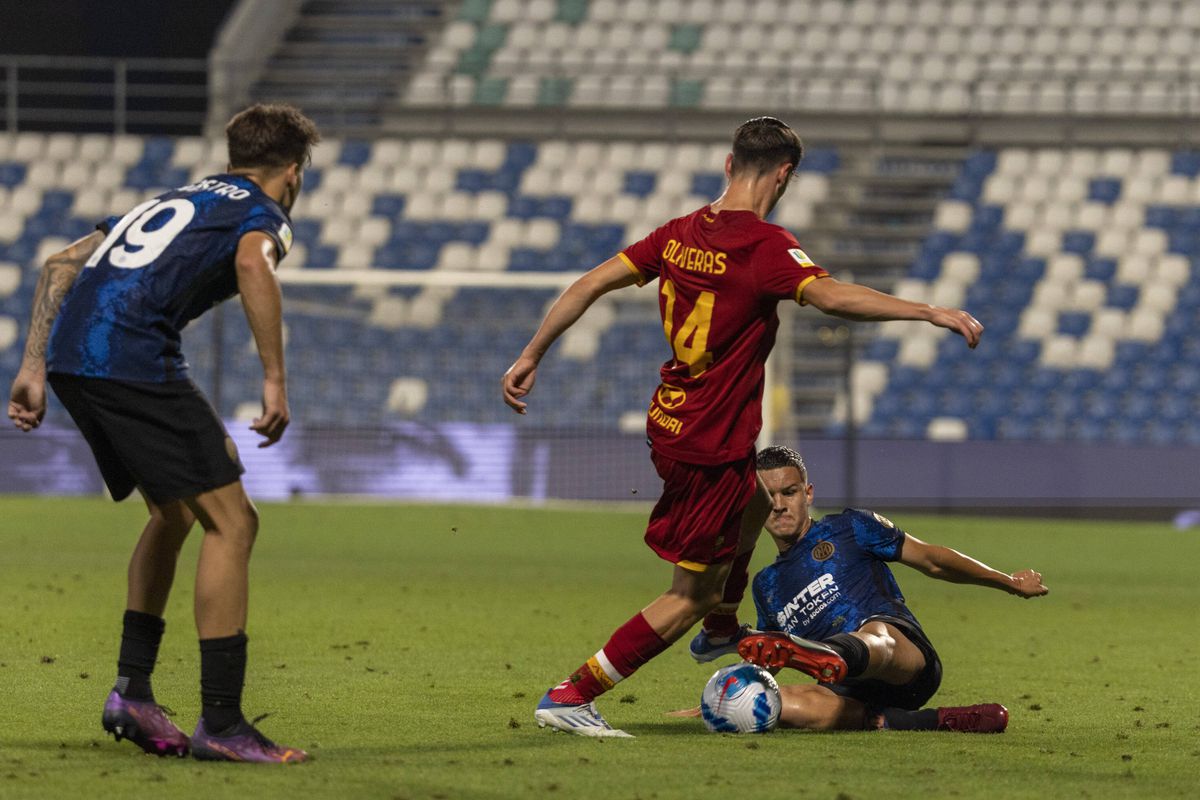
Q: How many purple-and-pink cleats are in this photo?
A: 2